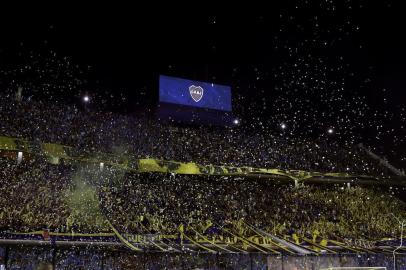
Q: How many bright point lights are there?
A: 4